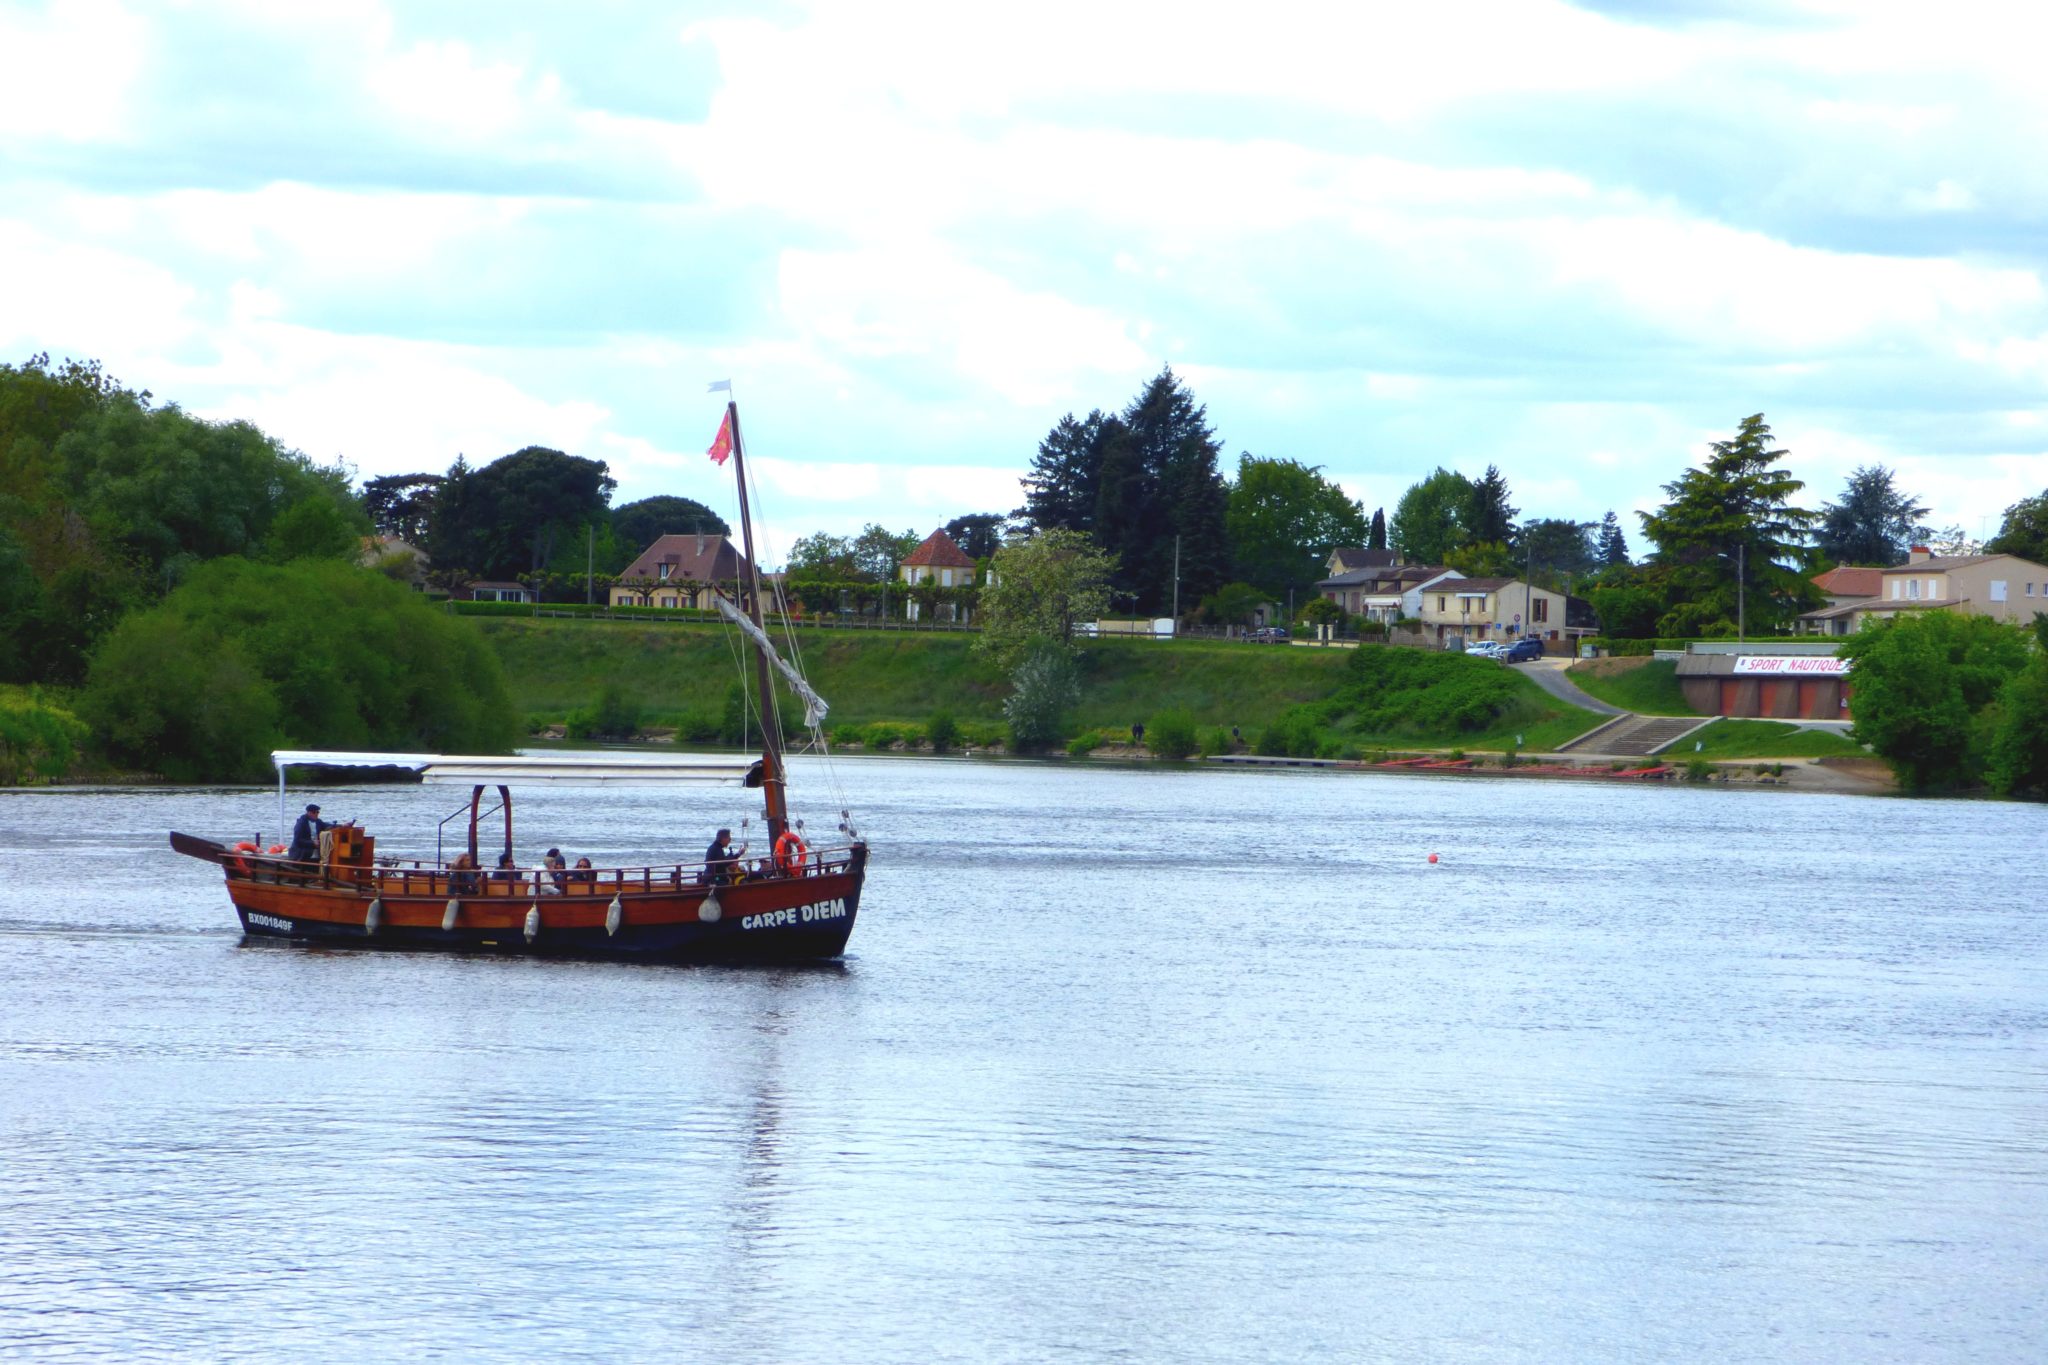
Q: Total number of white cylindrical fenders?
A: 4